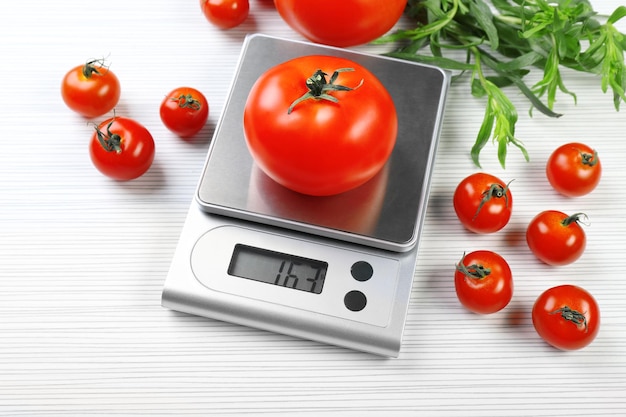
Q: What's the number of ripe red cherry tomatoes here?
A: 9